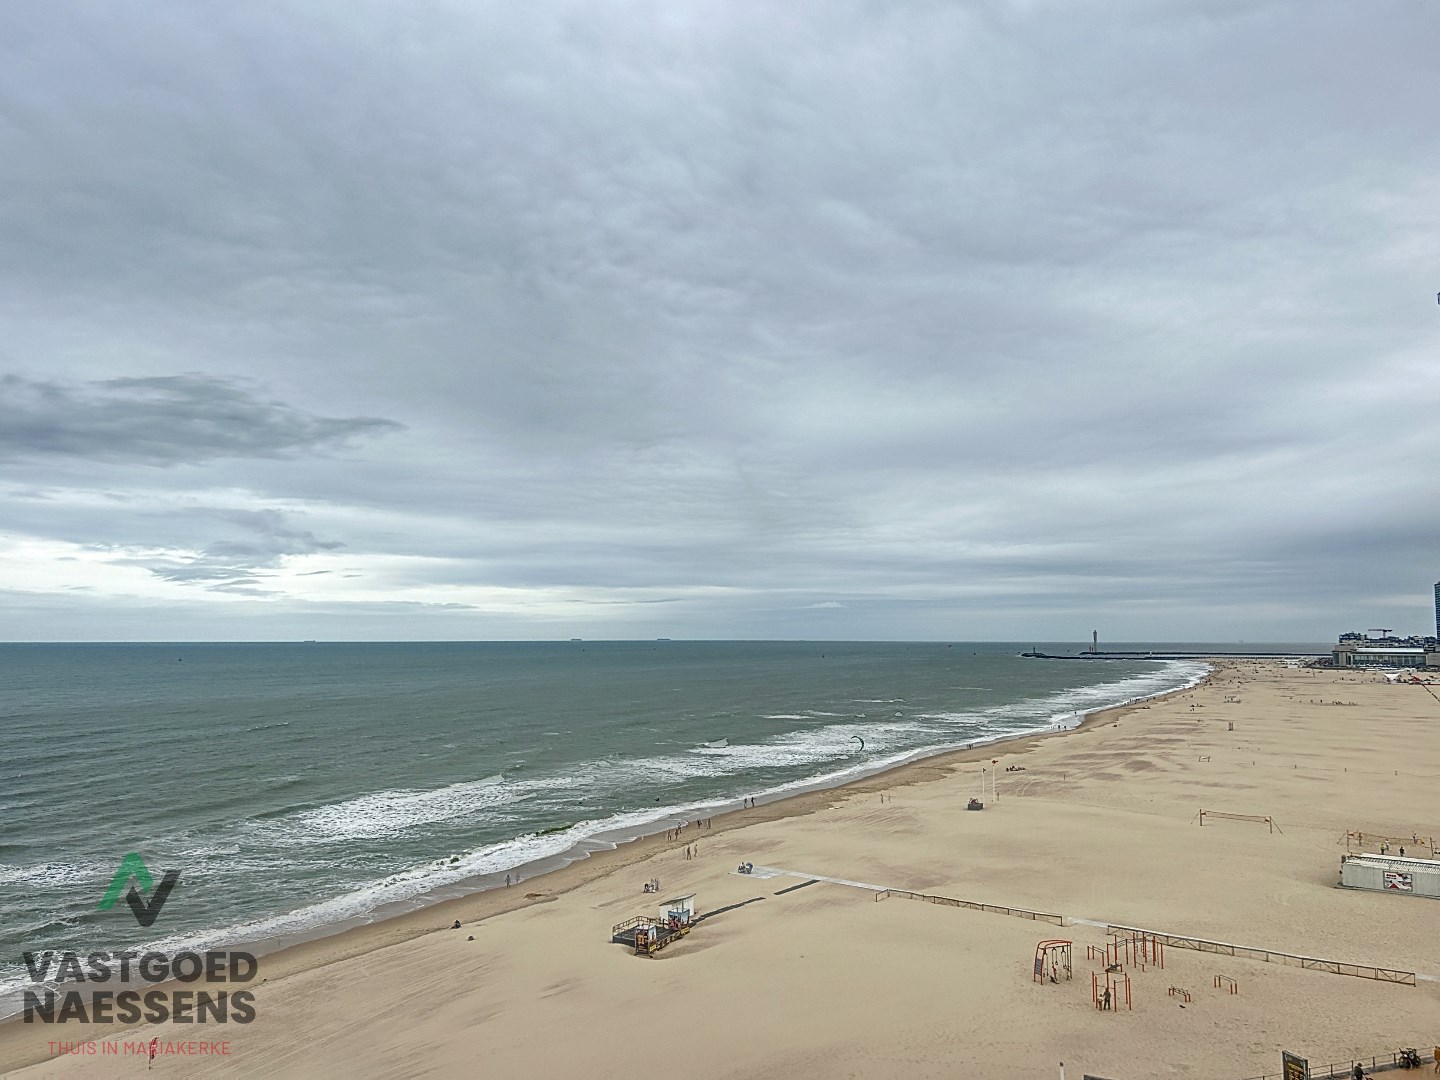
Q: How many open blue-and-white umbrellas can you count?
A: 0